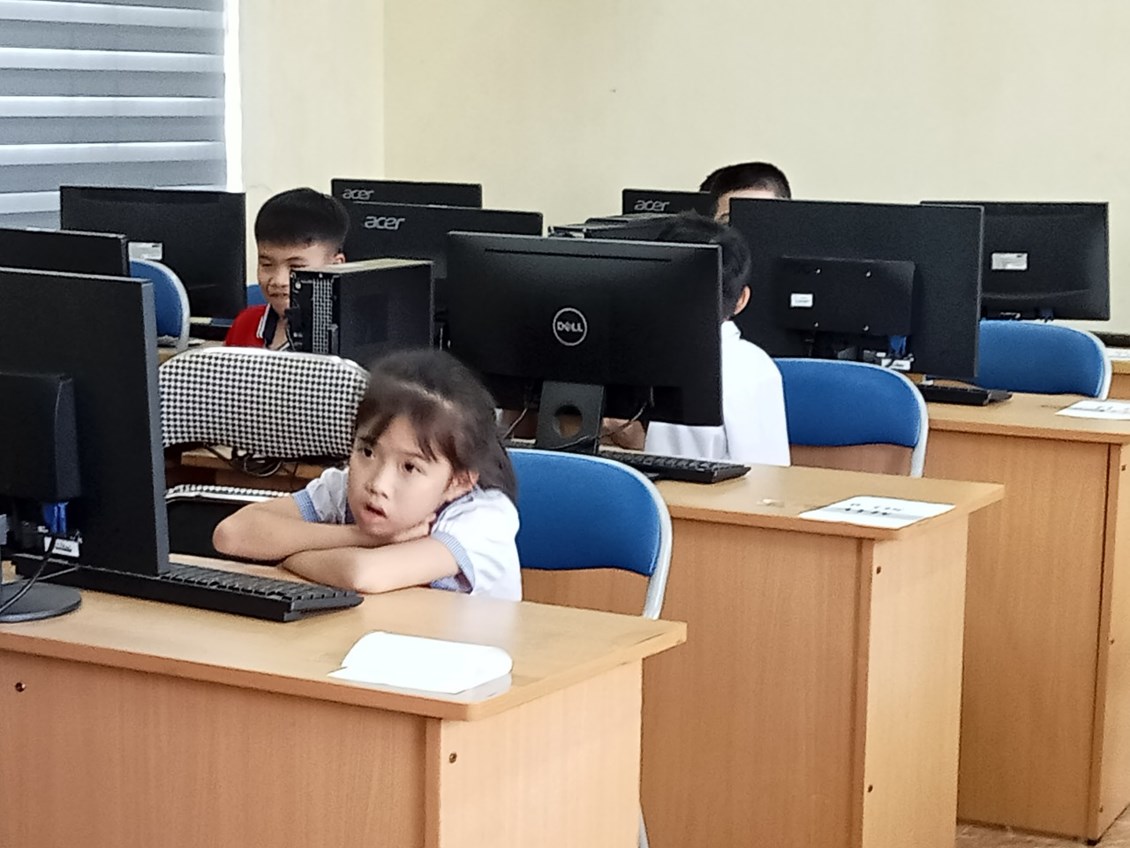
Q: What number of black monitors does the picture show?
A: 9